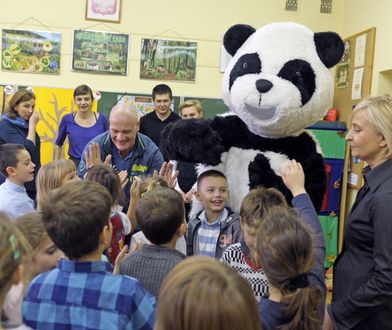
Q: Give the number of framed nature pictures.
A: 3